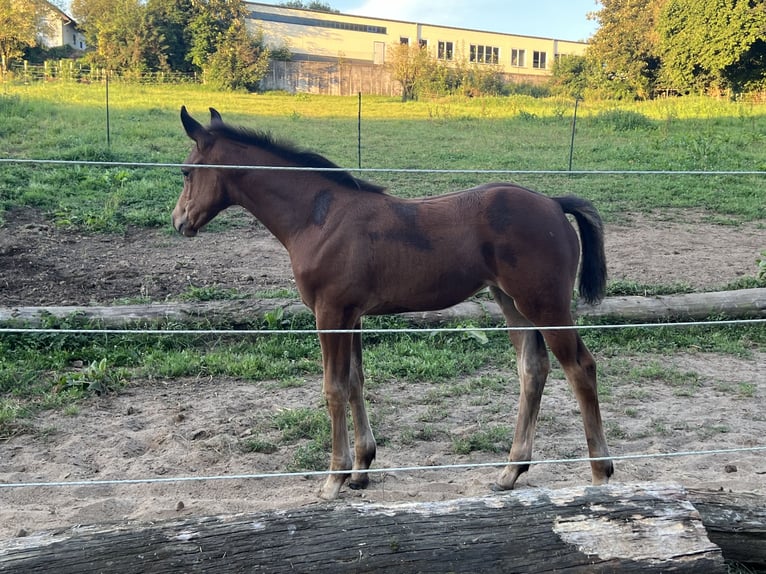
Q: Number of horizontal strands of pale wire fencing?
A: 3